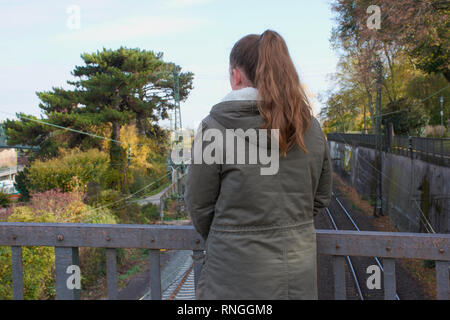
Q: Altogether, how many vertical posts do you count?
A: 8